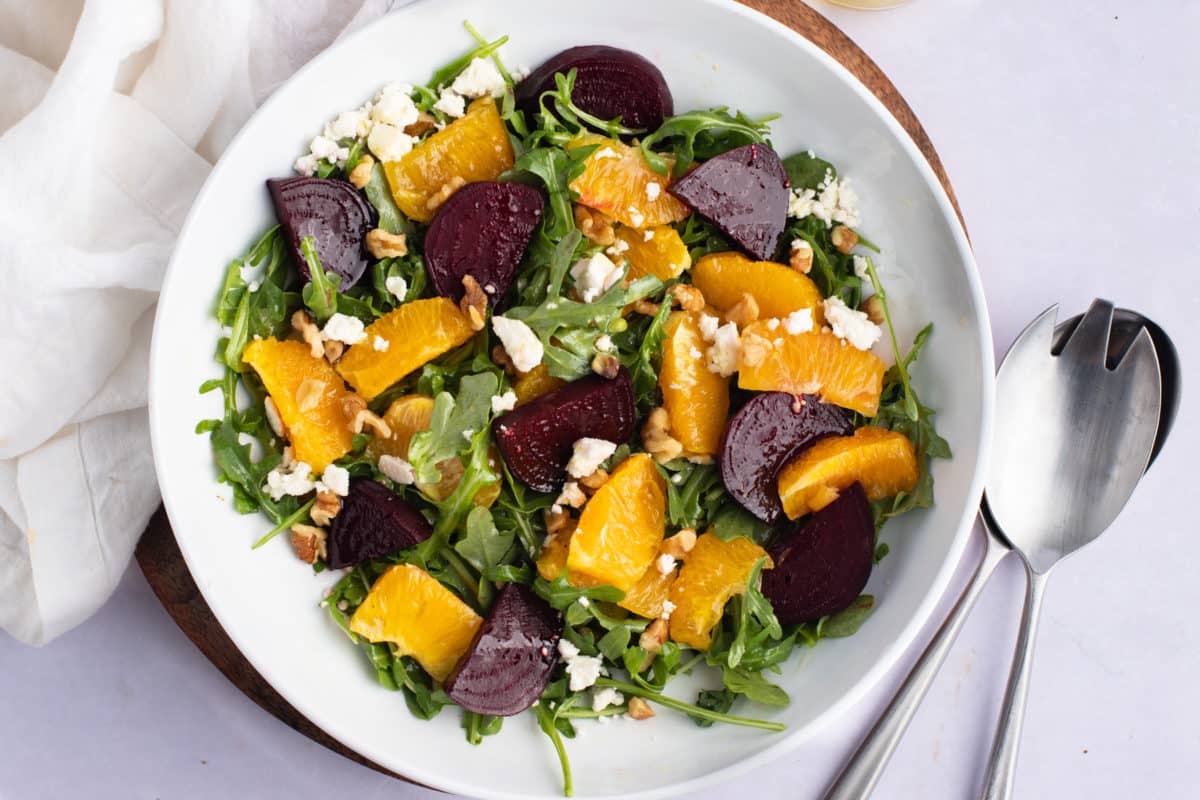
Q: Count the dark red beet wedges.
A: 9